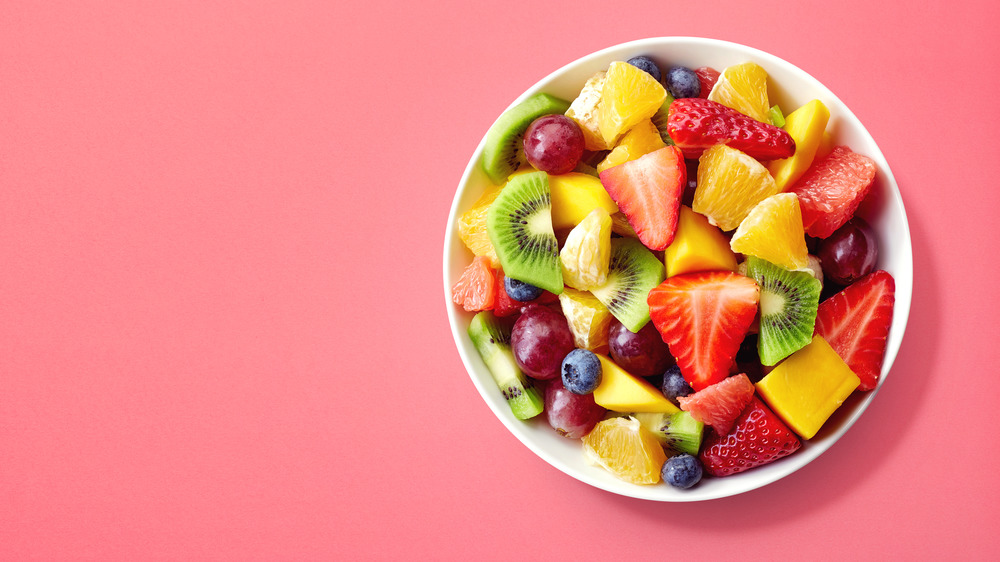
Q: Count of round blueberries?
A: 6